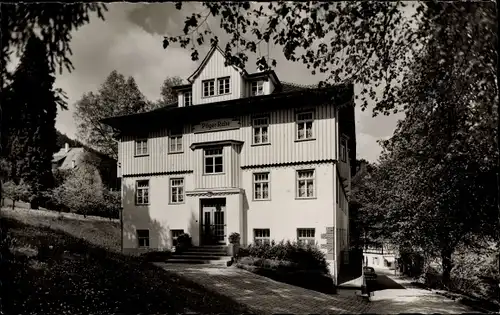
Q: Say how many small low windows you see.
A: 4